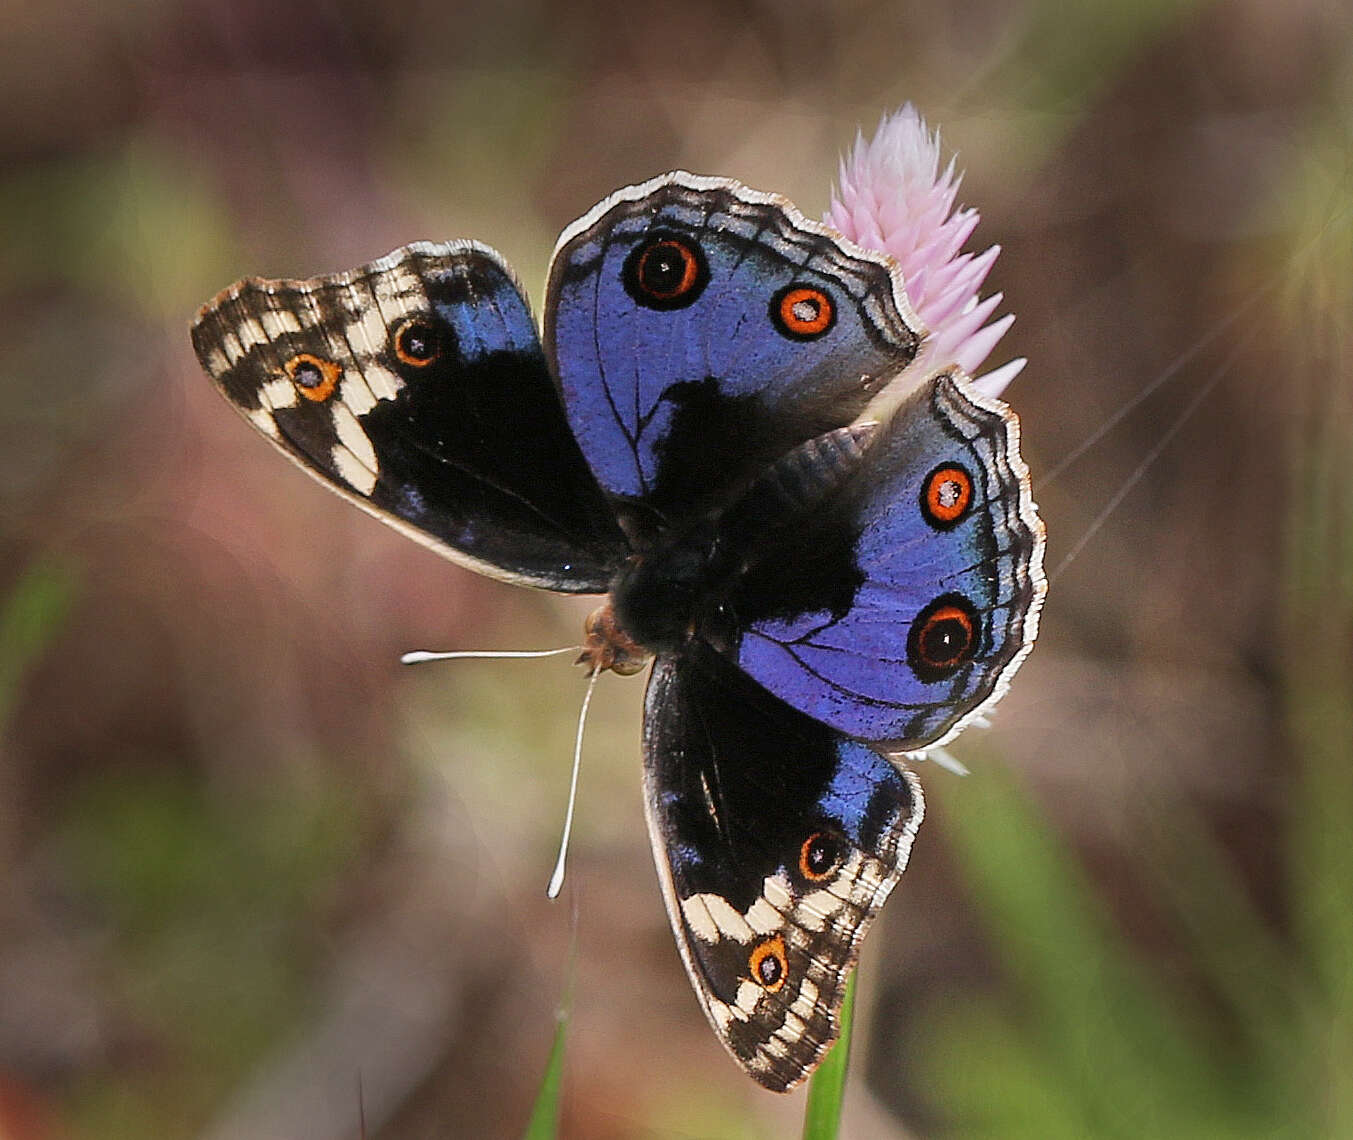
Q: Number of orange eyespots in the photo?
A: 8